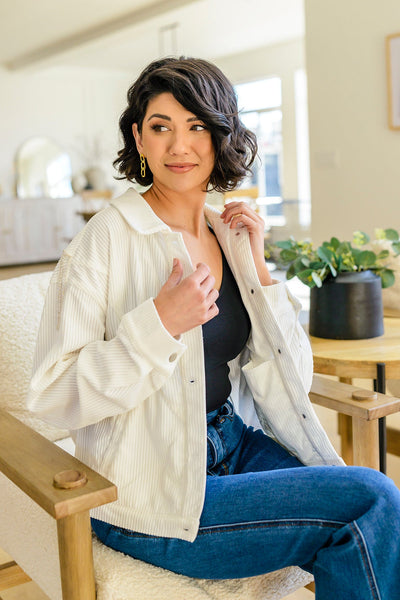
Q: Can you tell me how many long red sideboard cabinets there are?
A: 0